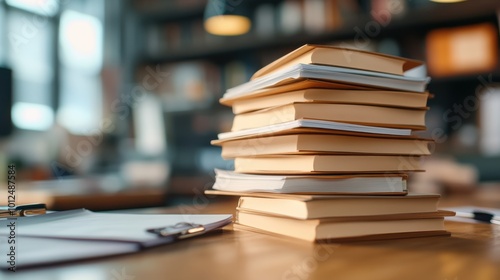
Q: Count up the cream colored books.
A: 7